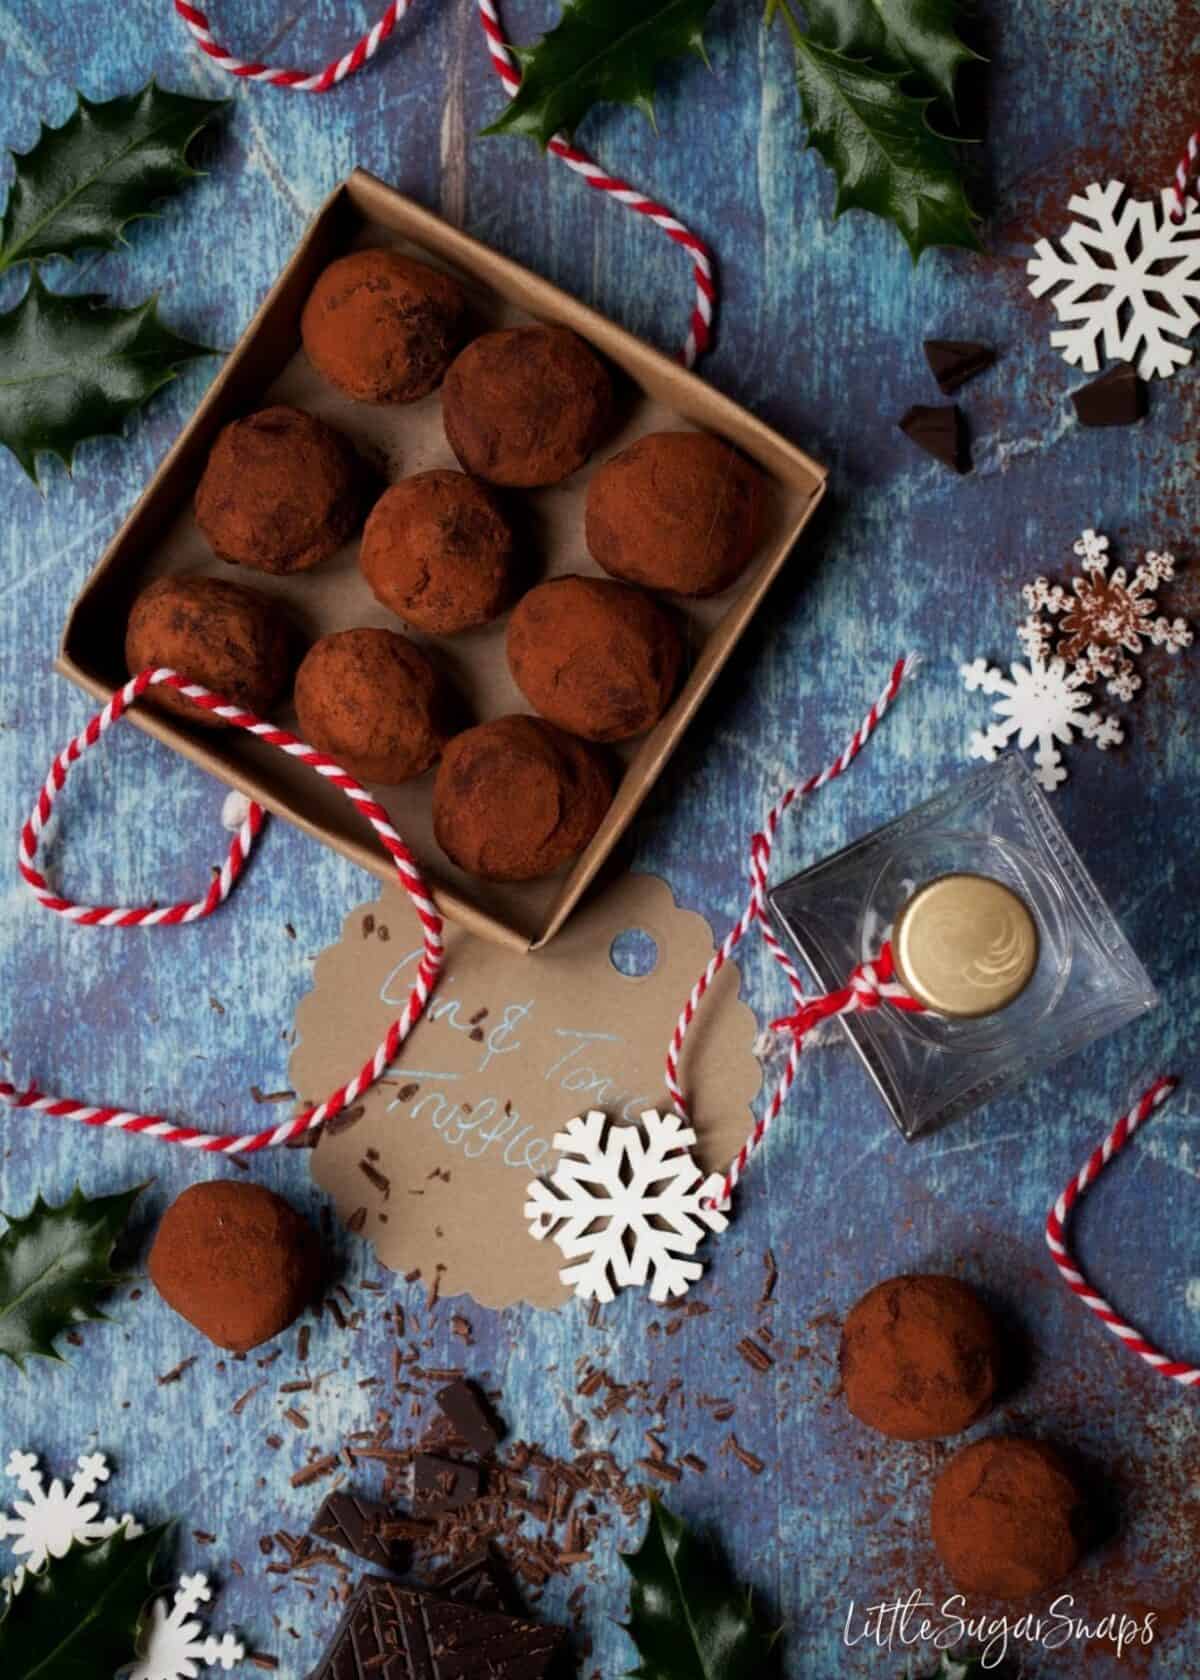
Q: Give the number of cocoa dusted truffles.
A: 12